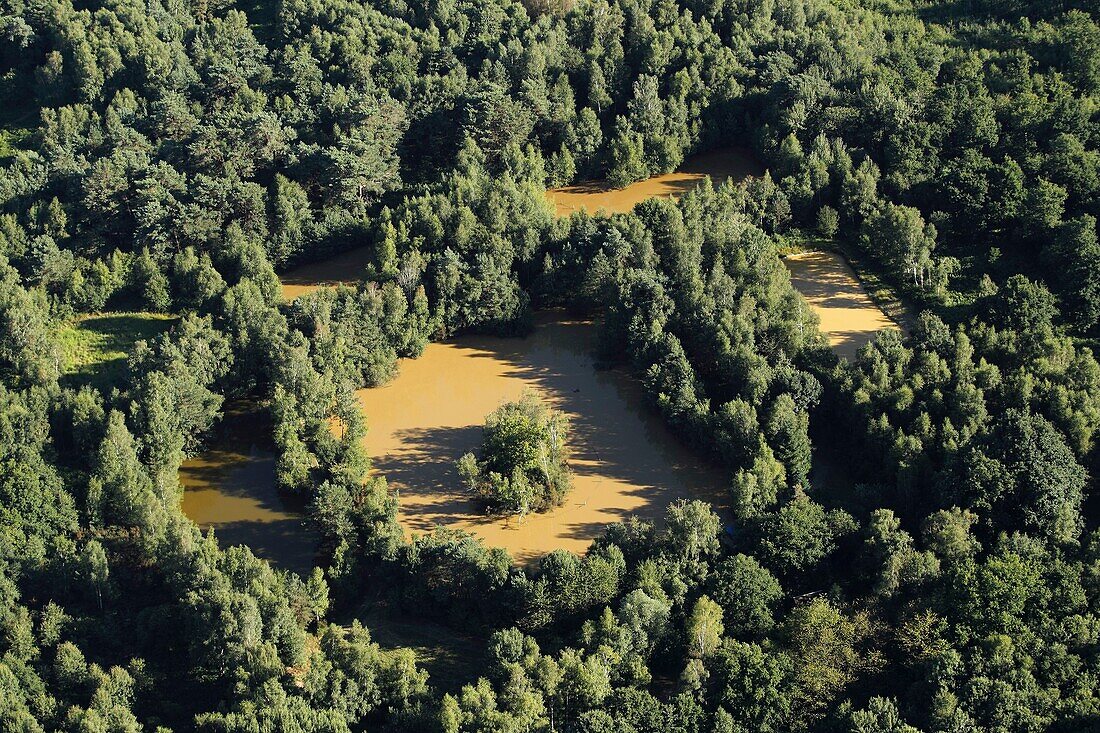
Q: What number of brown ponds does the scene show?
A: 5